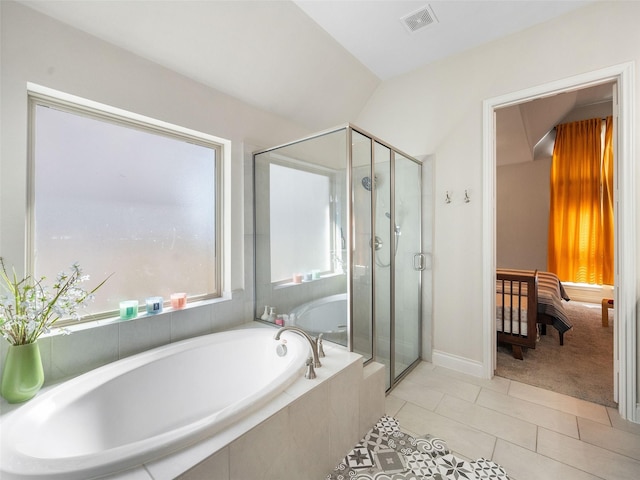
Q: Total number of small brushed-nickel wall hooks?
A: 2